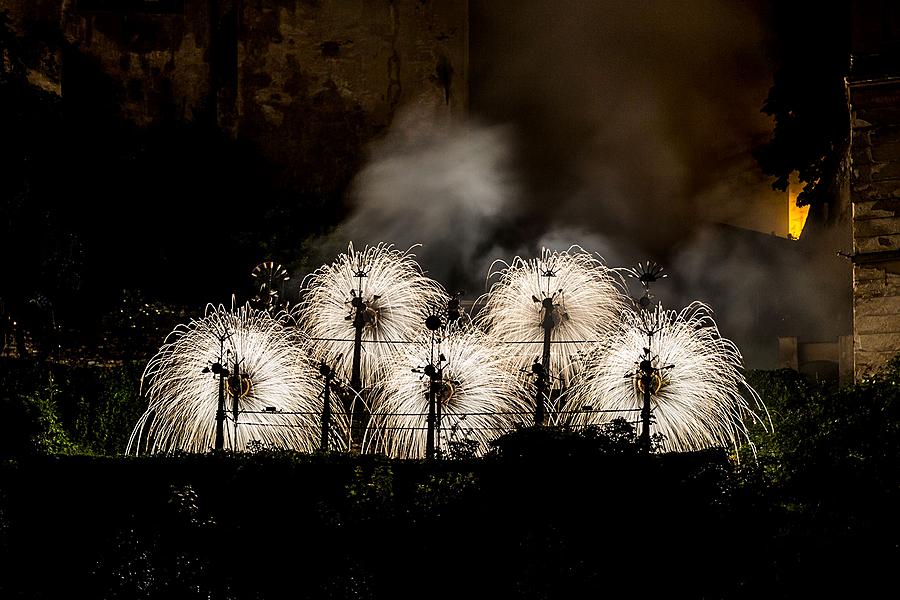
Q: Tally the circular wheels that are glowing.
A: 5